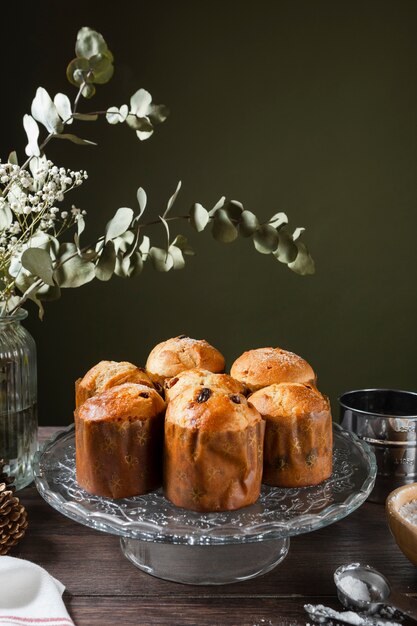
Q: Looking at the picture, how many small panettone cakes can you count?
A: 7